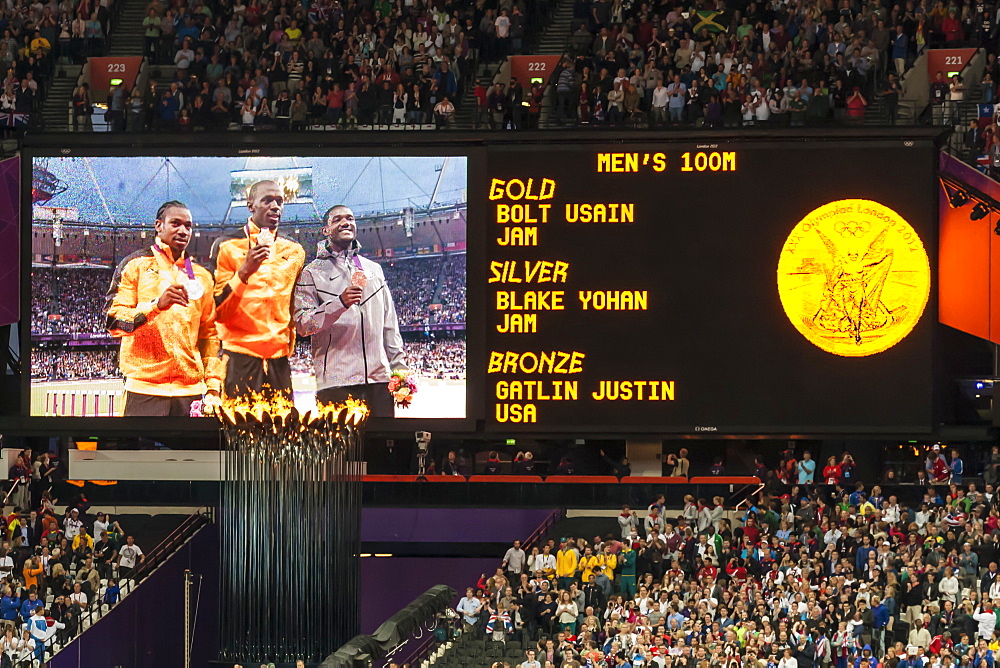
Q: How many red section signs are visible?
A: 3